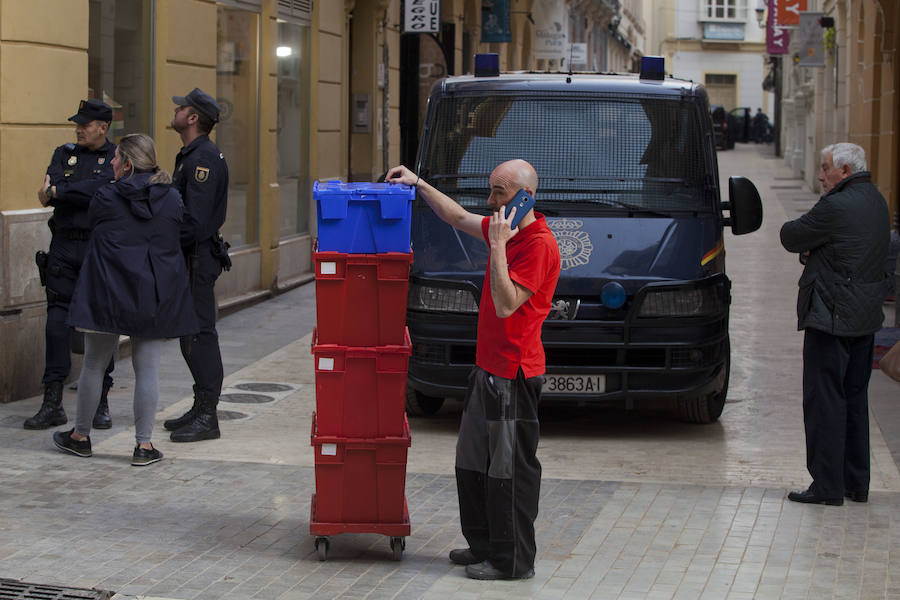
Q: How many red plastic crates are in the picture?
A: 3